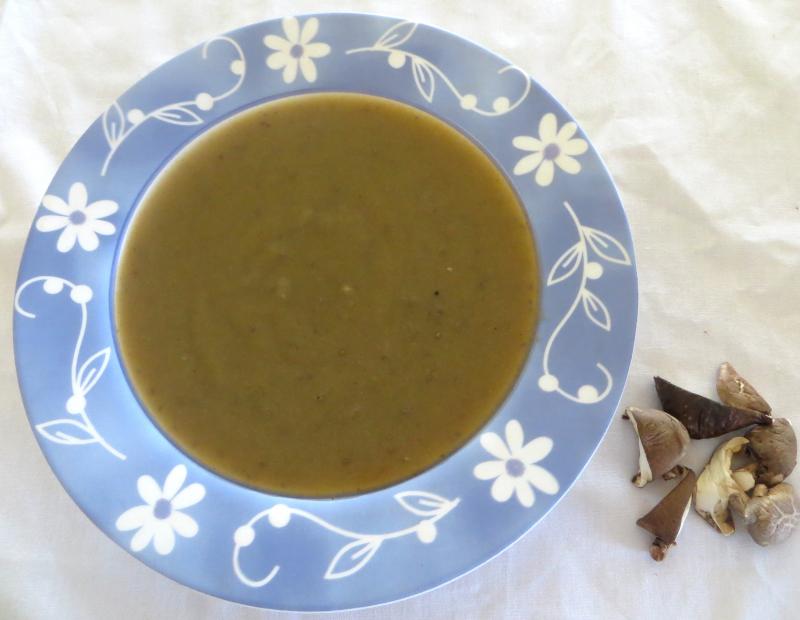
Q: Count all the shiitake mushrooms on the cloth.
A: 7